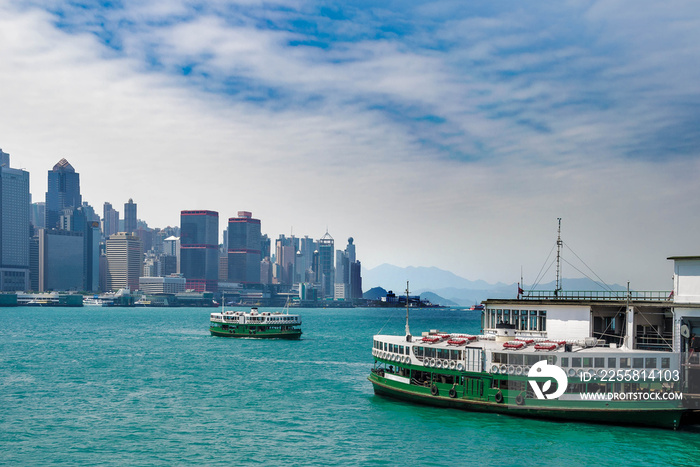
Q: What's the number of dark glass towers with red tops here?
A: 2